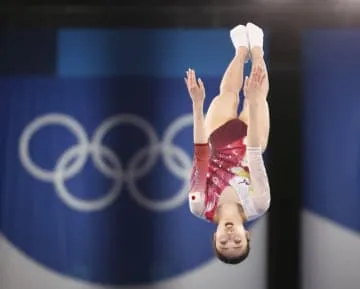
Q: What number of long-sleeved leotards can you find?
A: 1